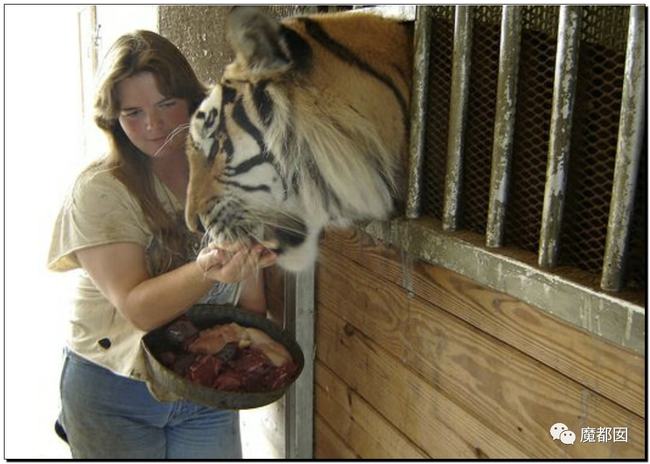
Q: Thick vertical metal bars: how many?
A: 5